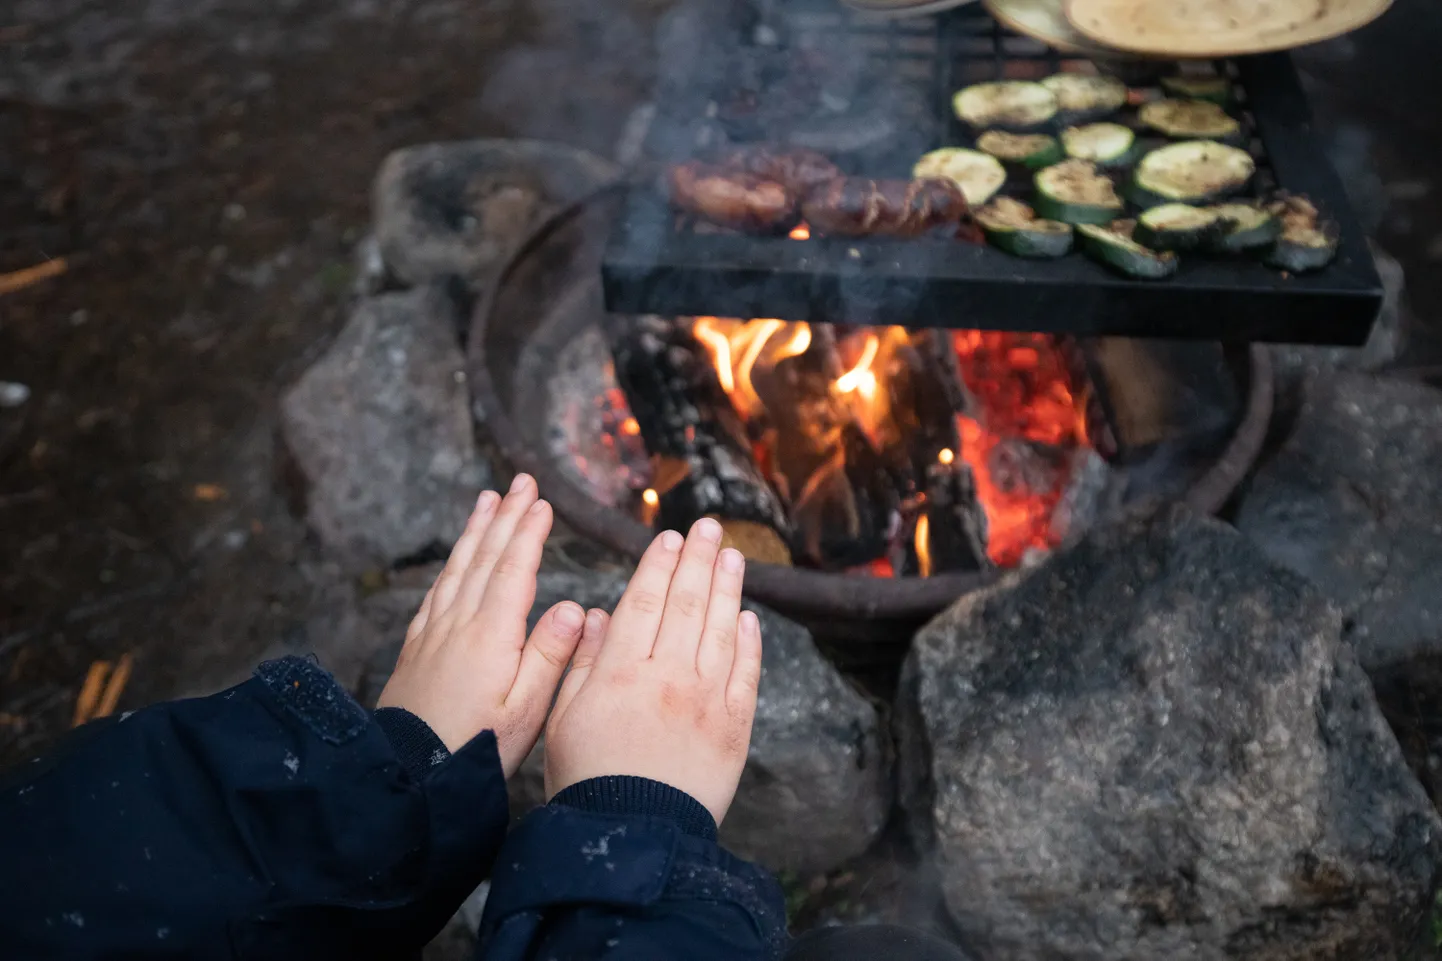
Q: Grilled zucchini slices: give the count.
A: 14